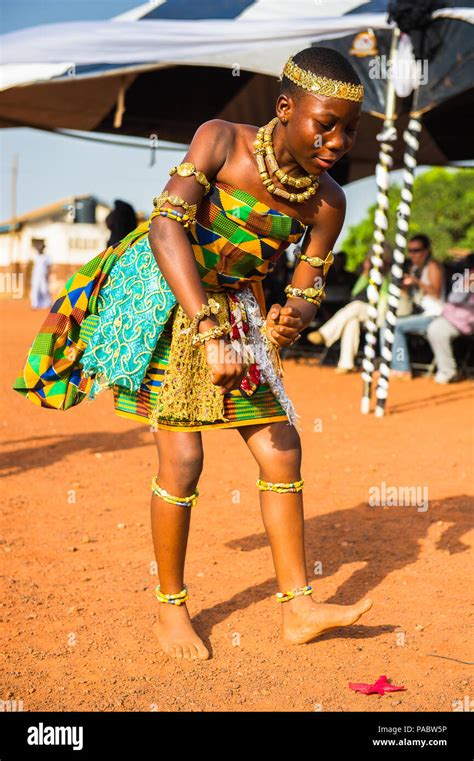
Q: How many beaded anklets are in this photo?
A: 2